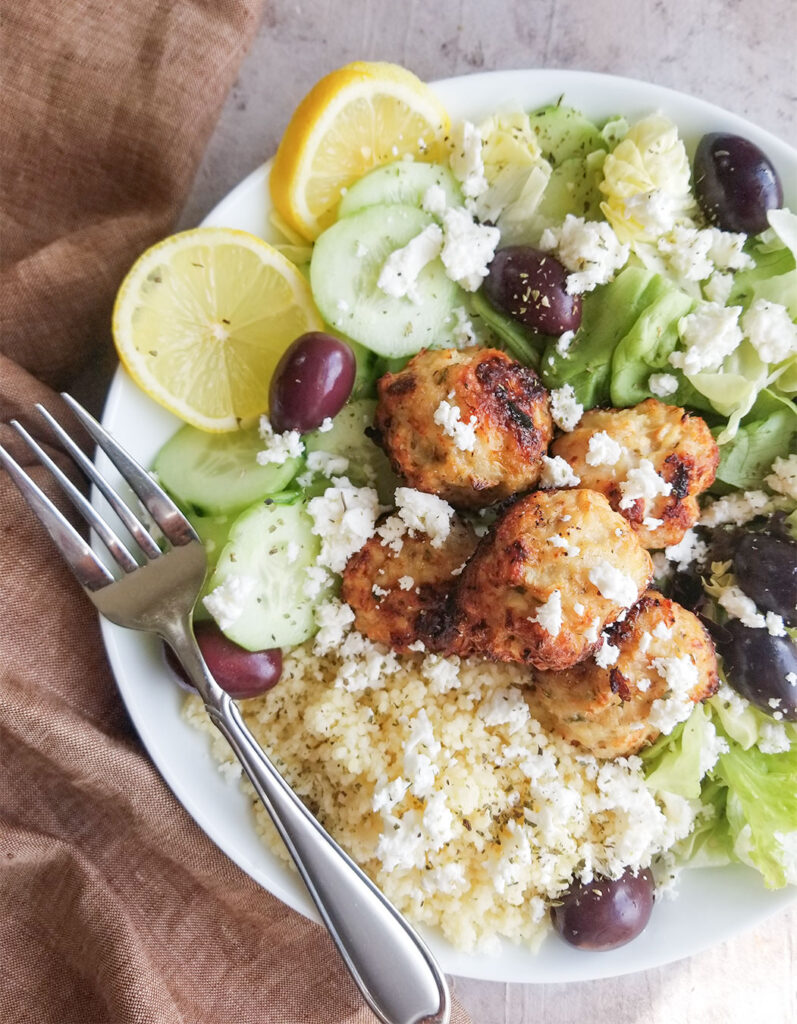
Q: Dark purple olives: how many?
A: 7